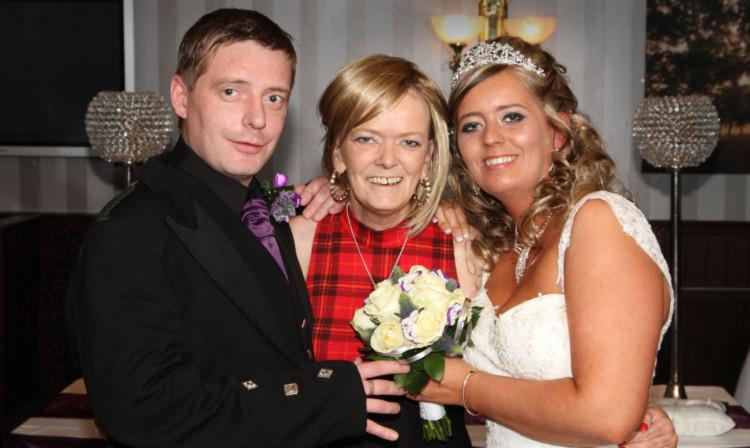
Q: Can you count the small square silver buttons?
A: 3